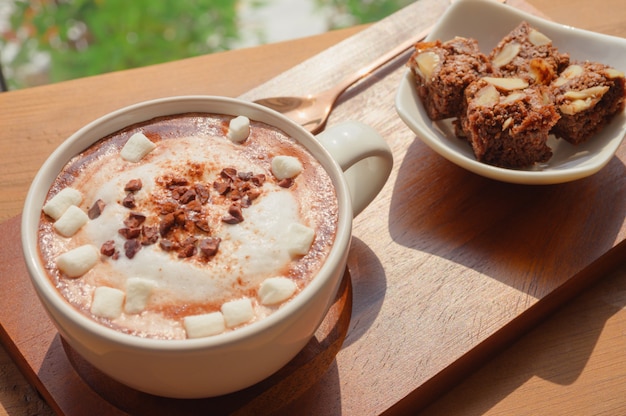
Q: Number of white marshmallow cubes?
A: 12